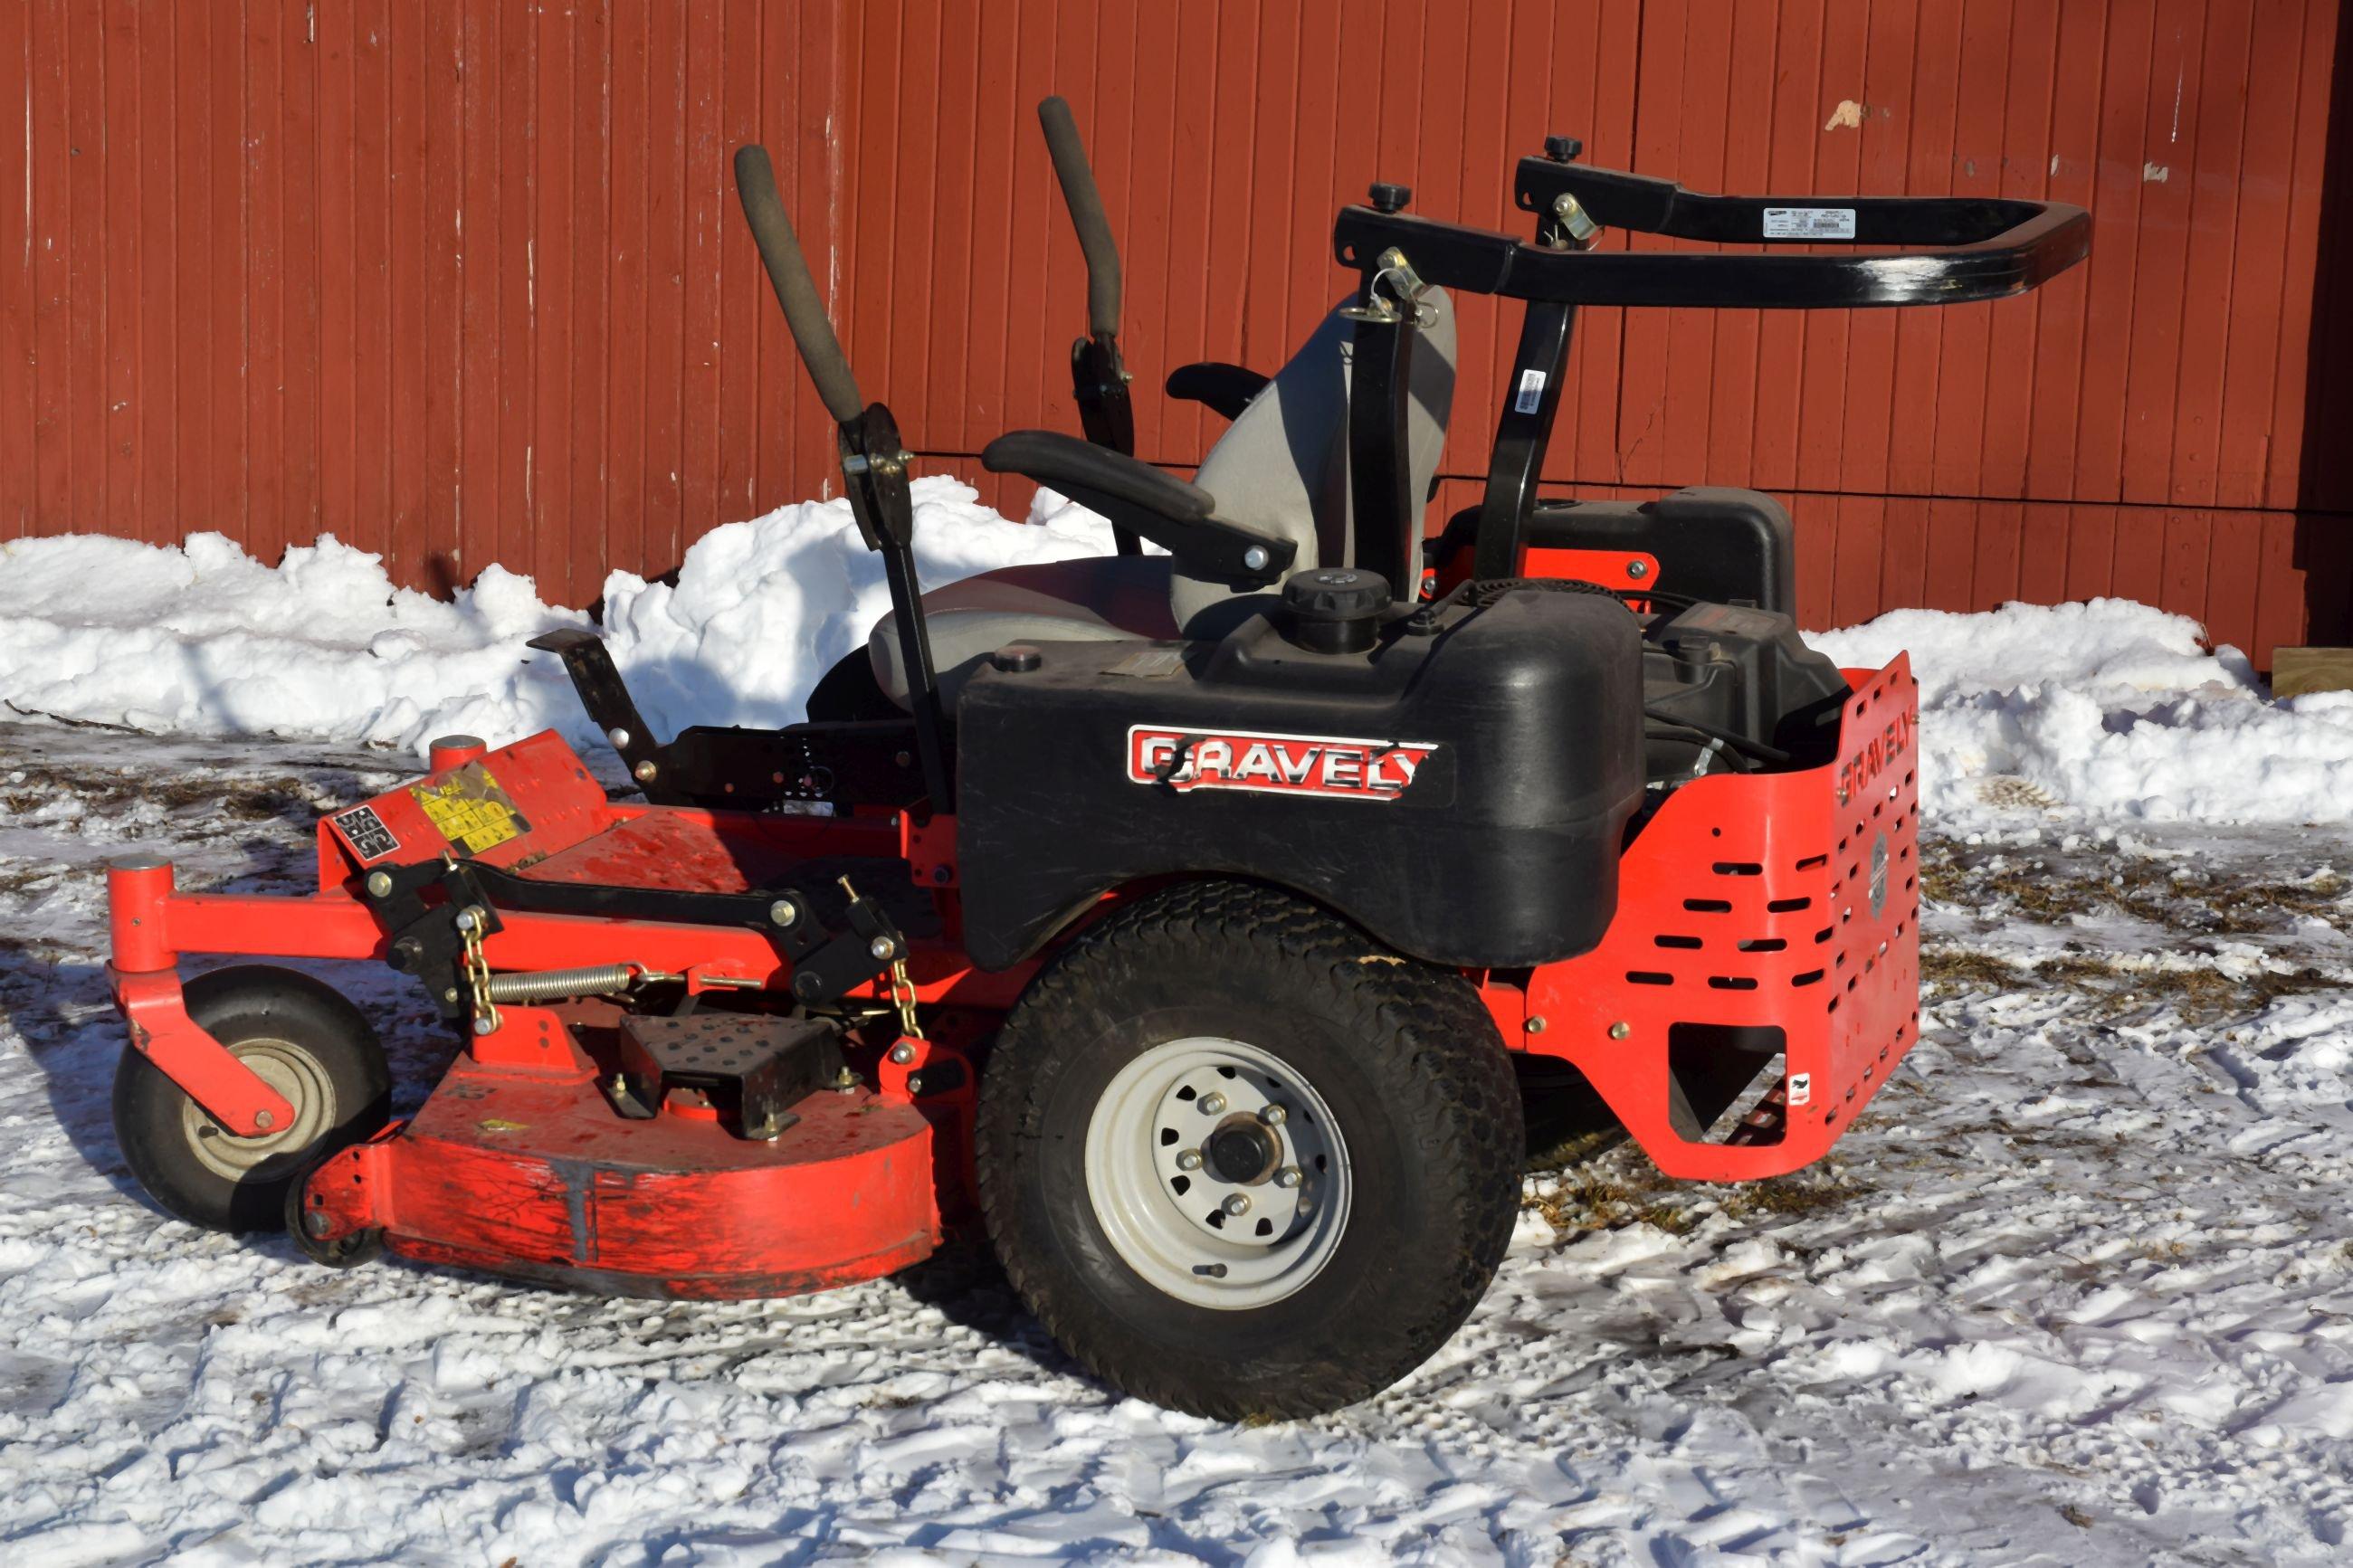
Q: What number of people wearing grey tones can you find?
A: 0